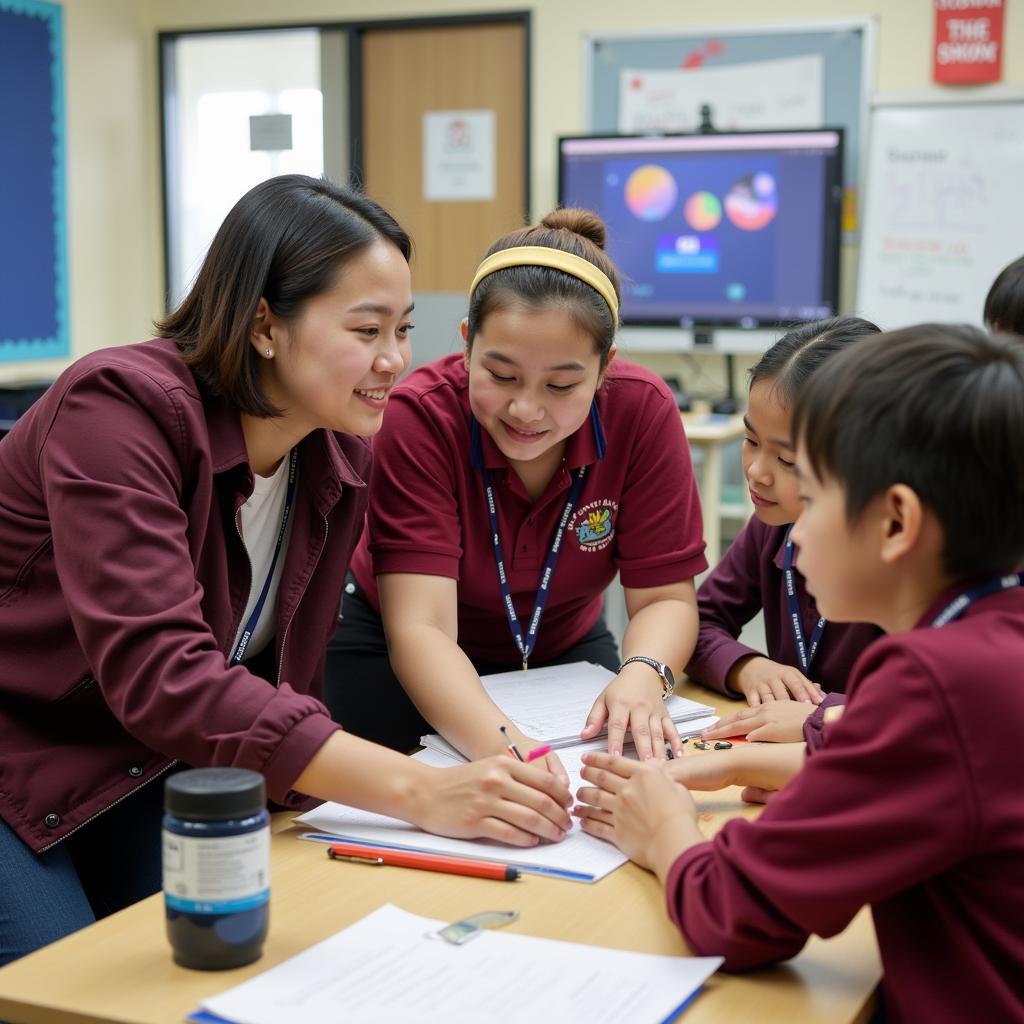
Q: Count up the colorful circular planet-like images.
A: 3